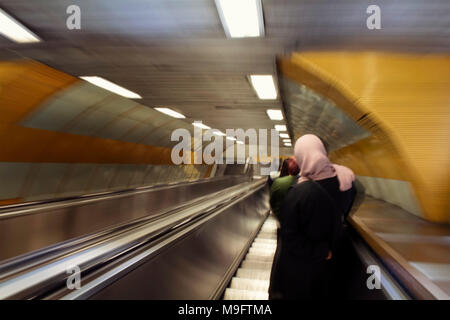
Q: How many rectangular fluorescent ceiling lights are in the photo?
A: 14